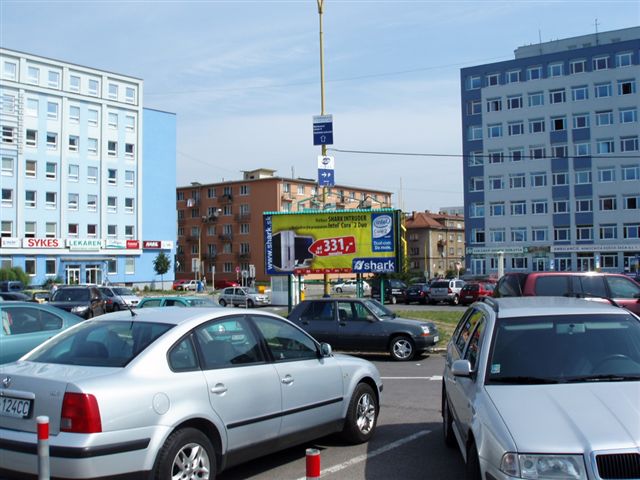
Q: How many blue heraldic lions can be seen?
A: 0